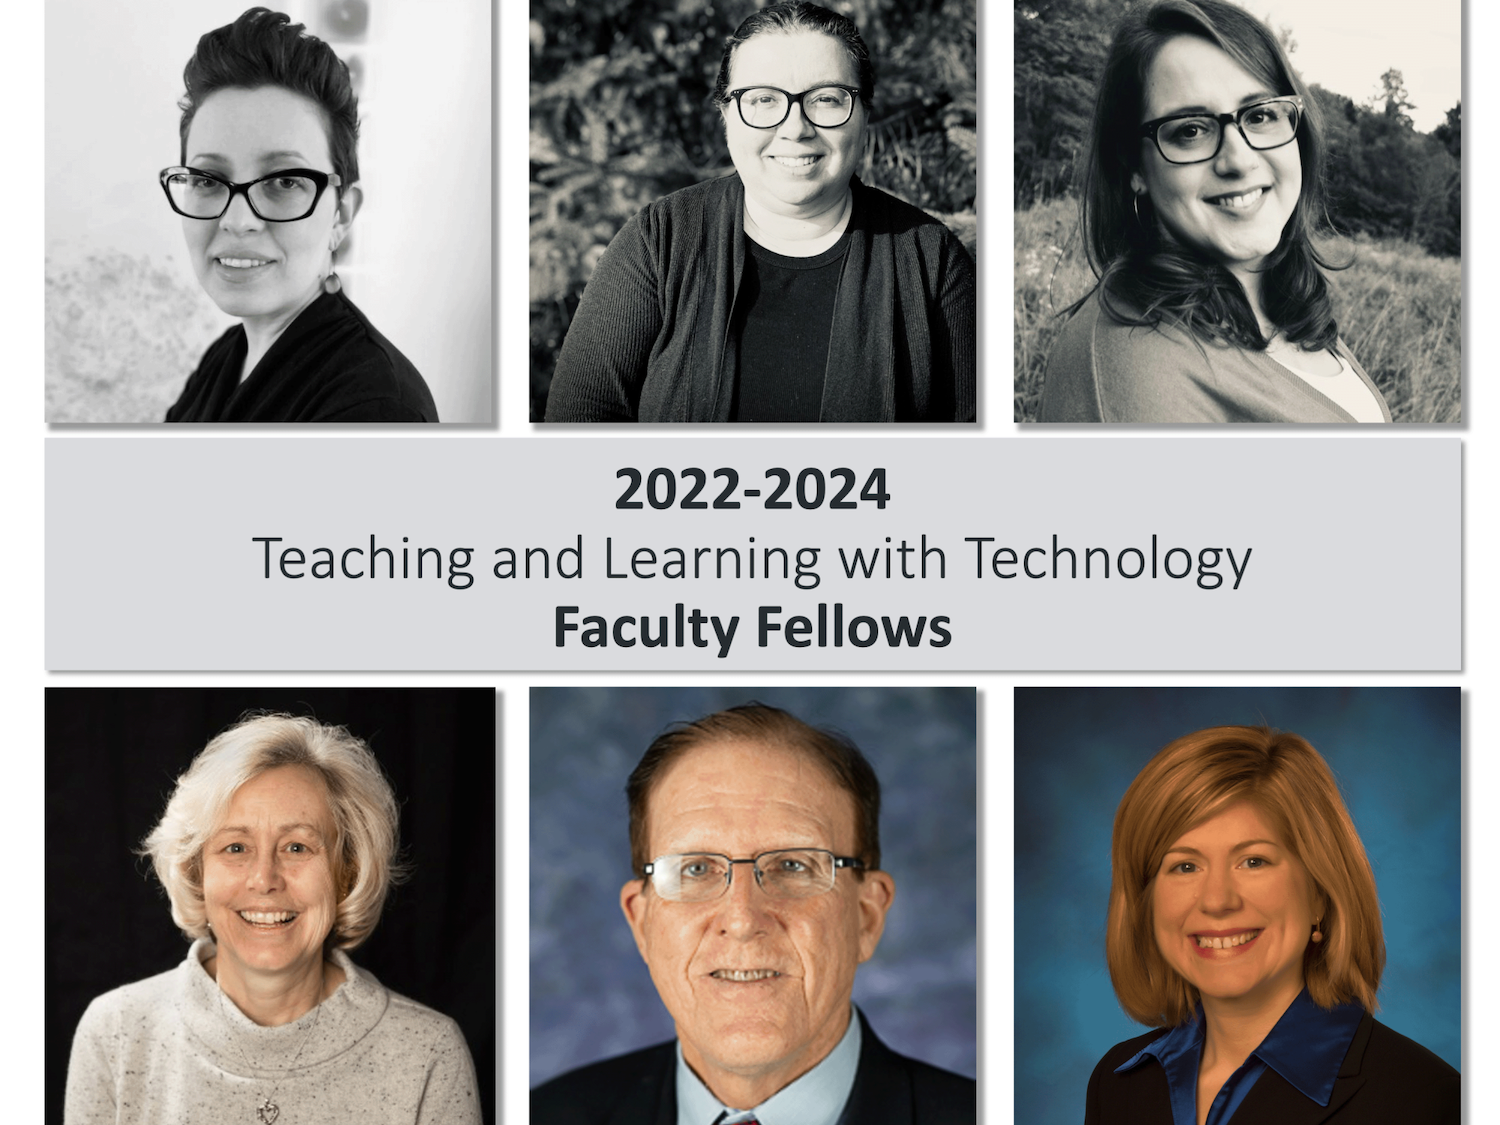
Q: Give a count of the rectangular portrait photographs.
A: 6